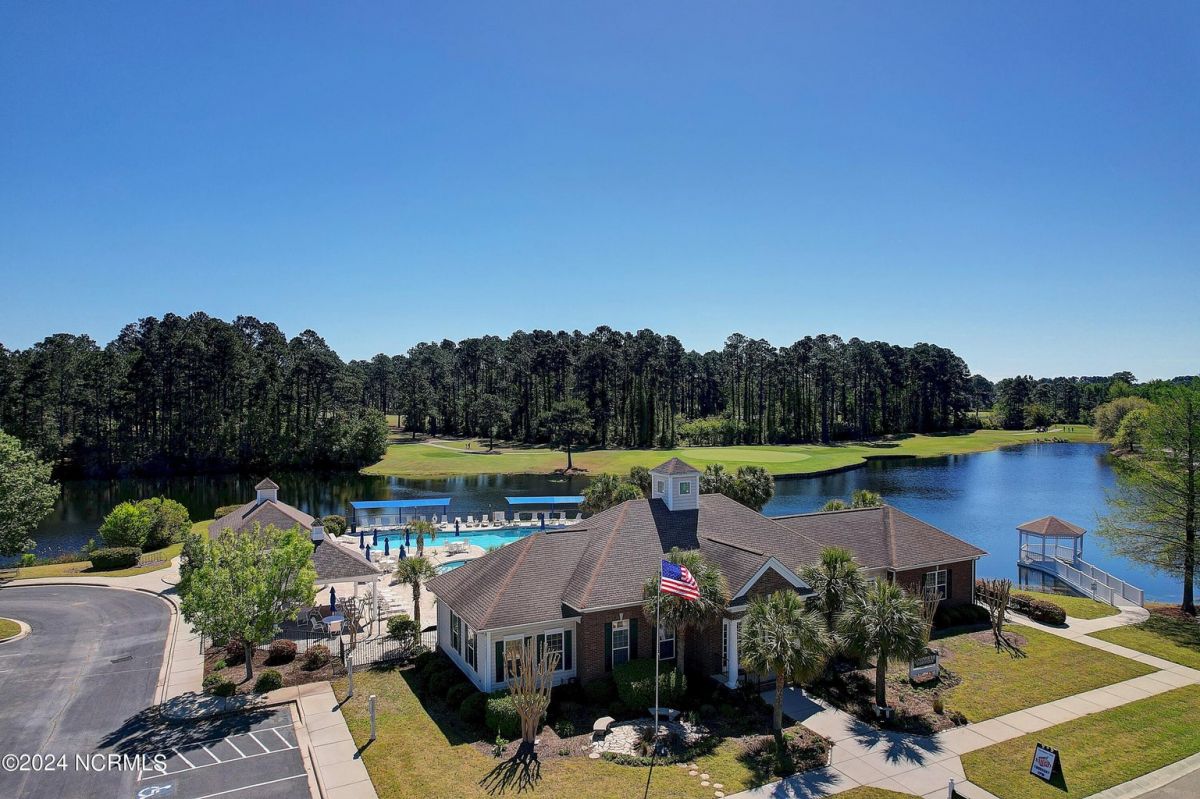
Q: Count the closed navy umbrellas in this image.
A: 9